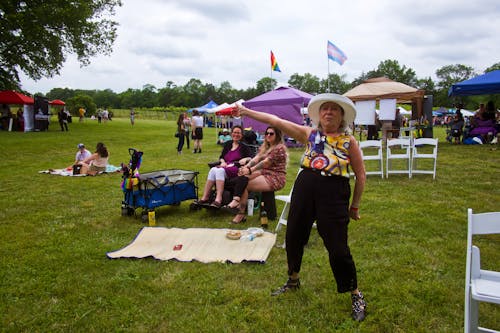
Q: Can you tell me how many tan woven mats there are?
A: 1